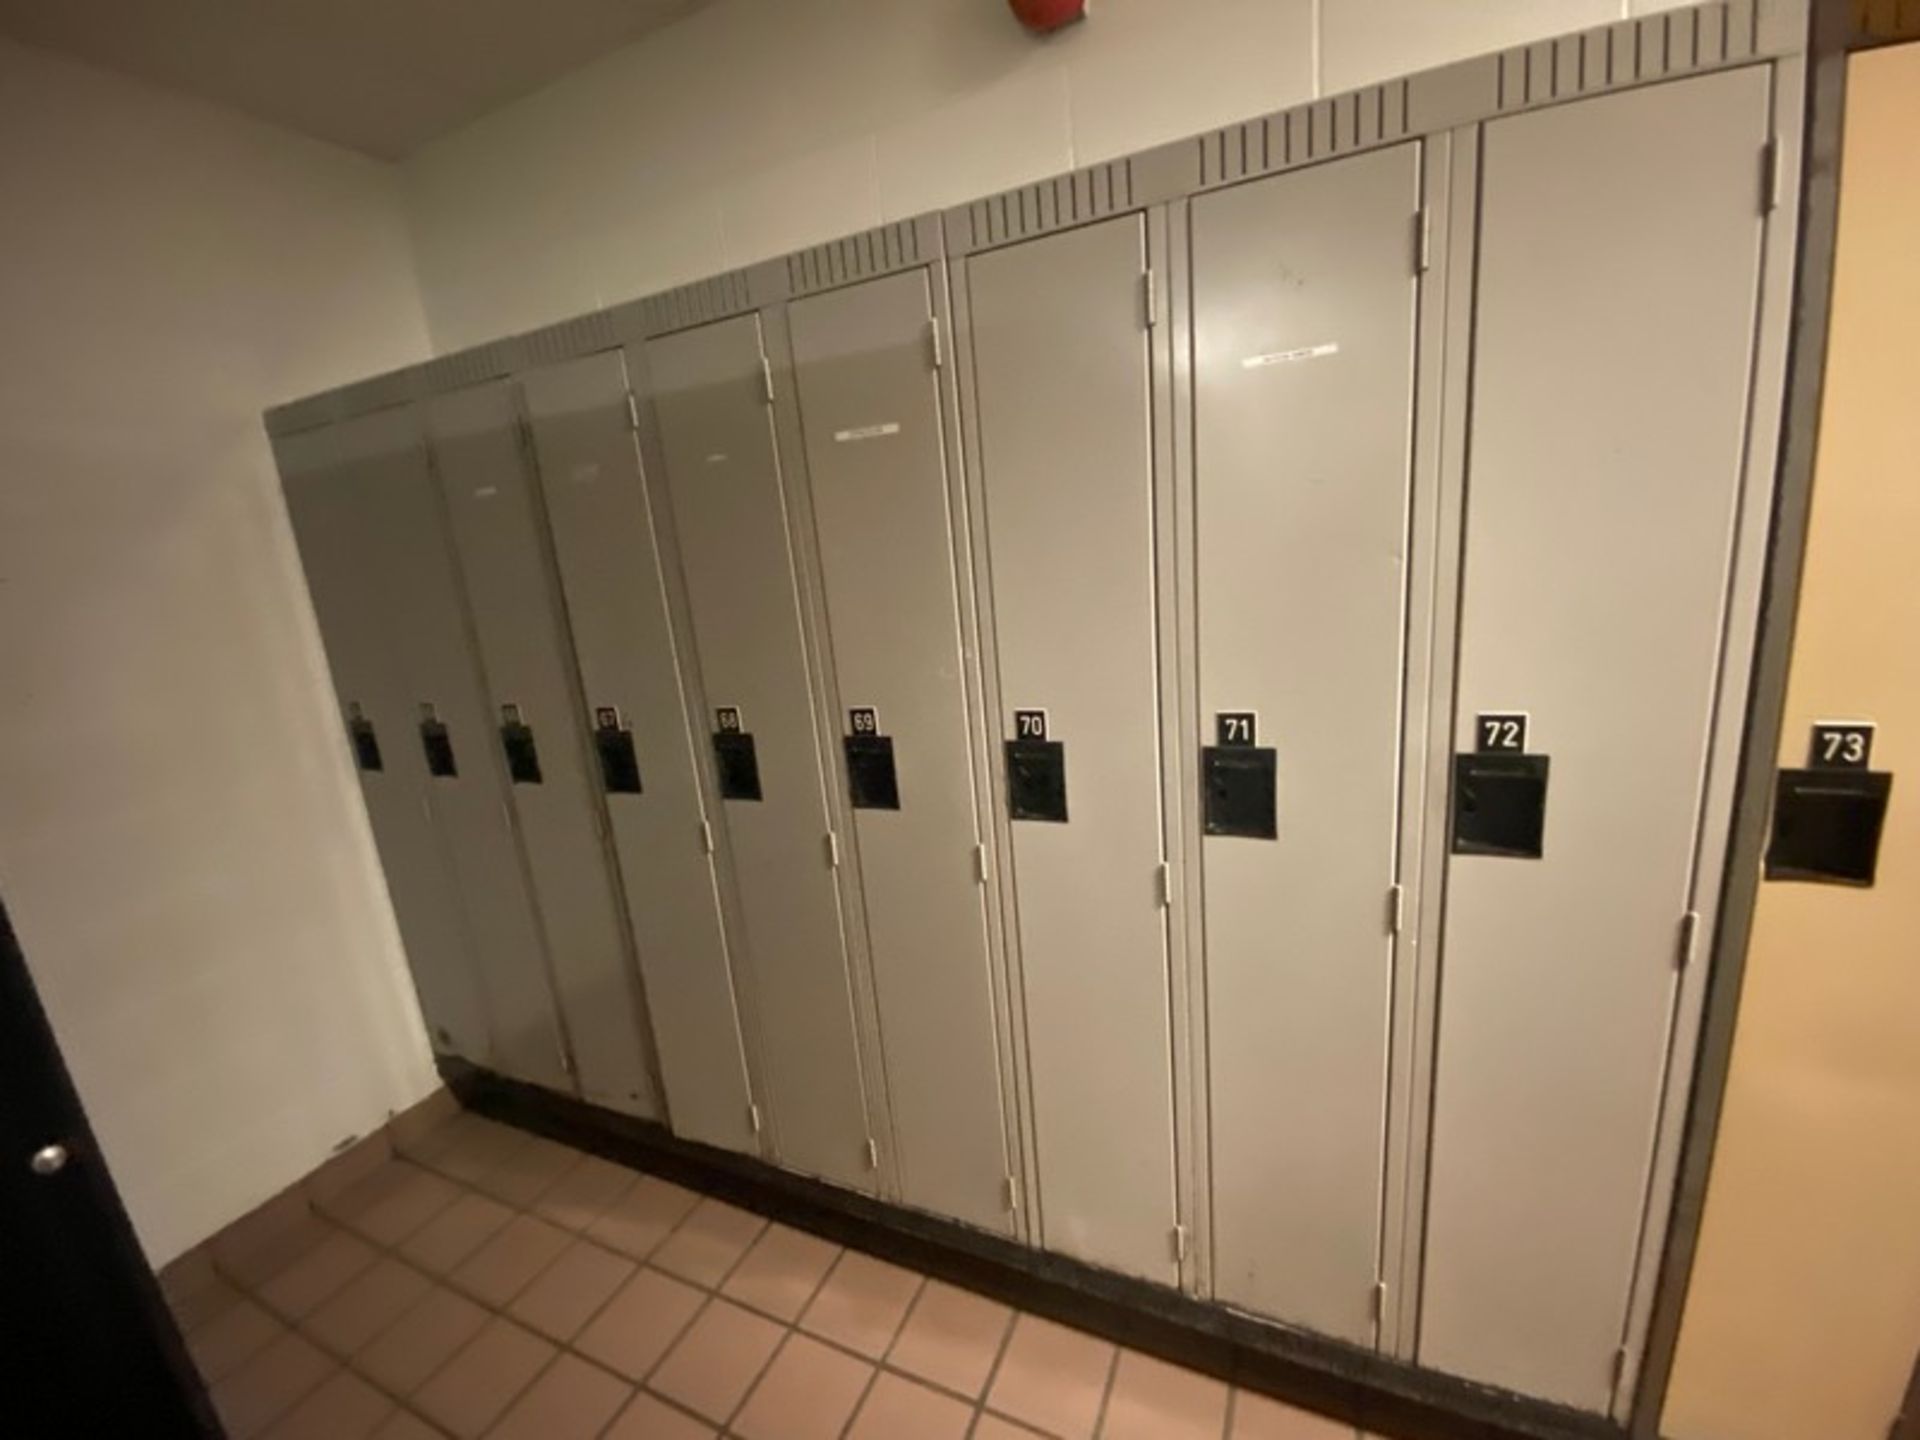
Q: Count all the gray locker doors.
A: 9